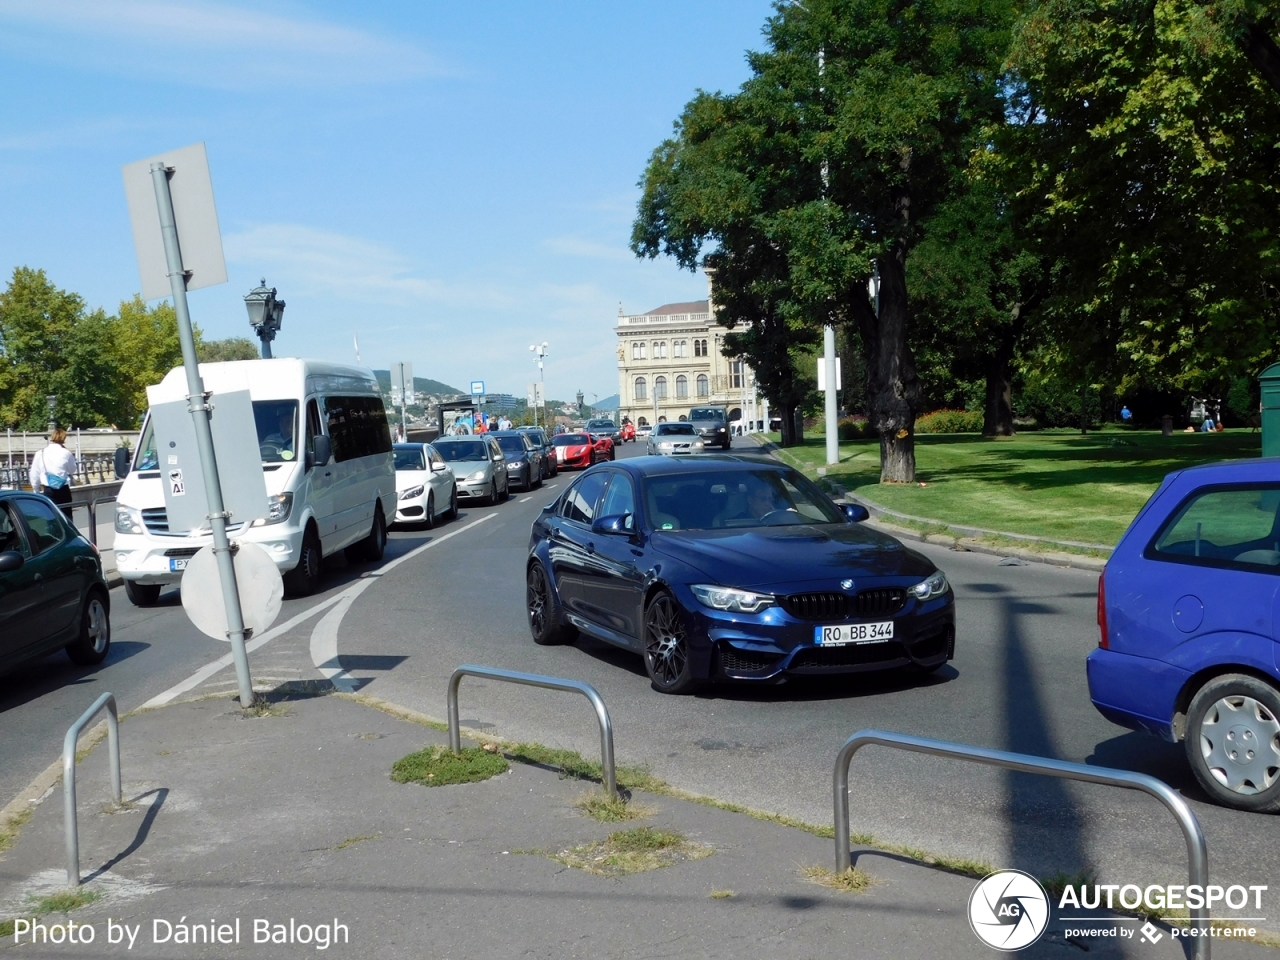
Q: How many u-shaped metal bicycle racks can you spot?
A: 3